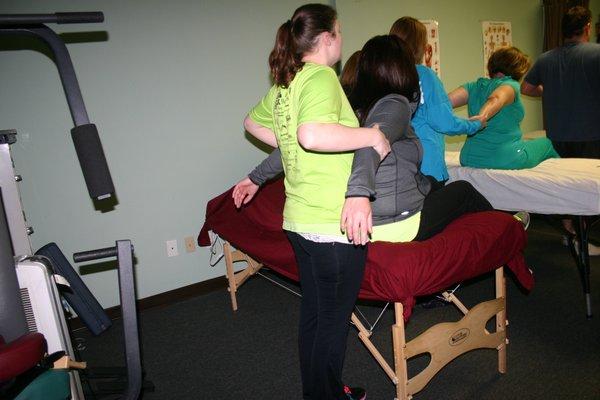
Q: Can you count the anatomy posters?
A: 2